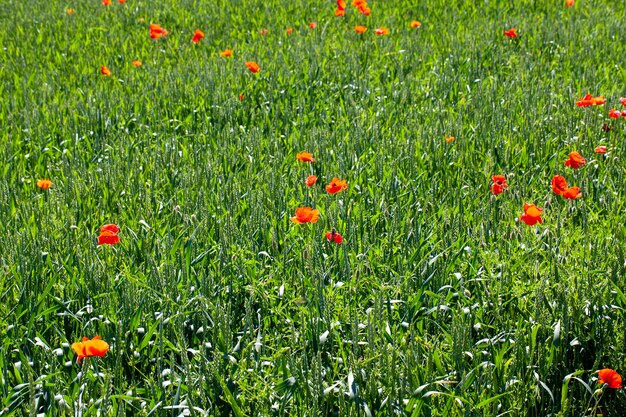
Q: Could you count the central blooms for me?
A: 5